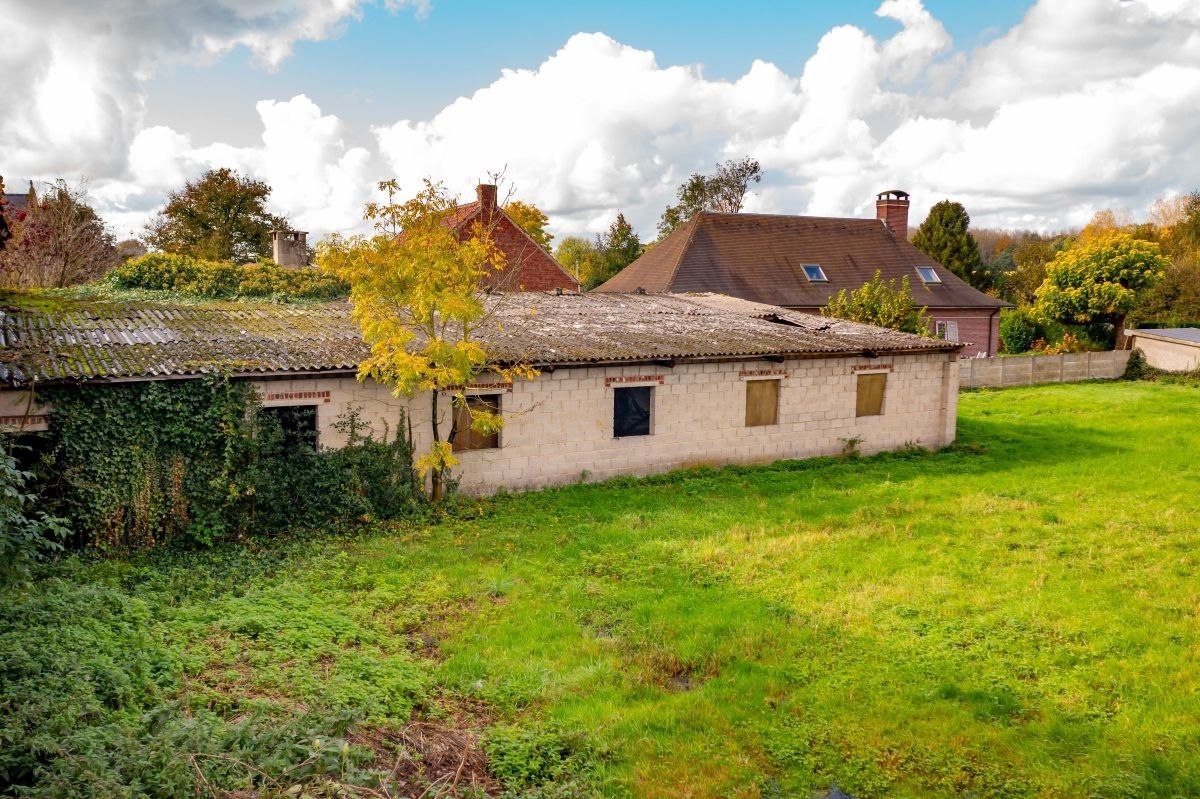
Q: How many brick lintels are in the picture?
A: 6